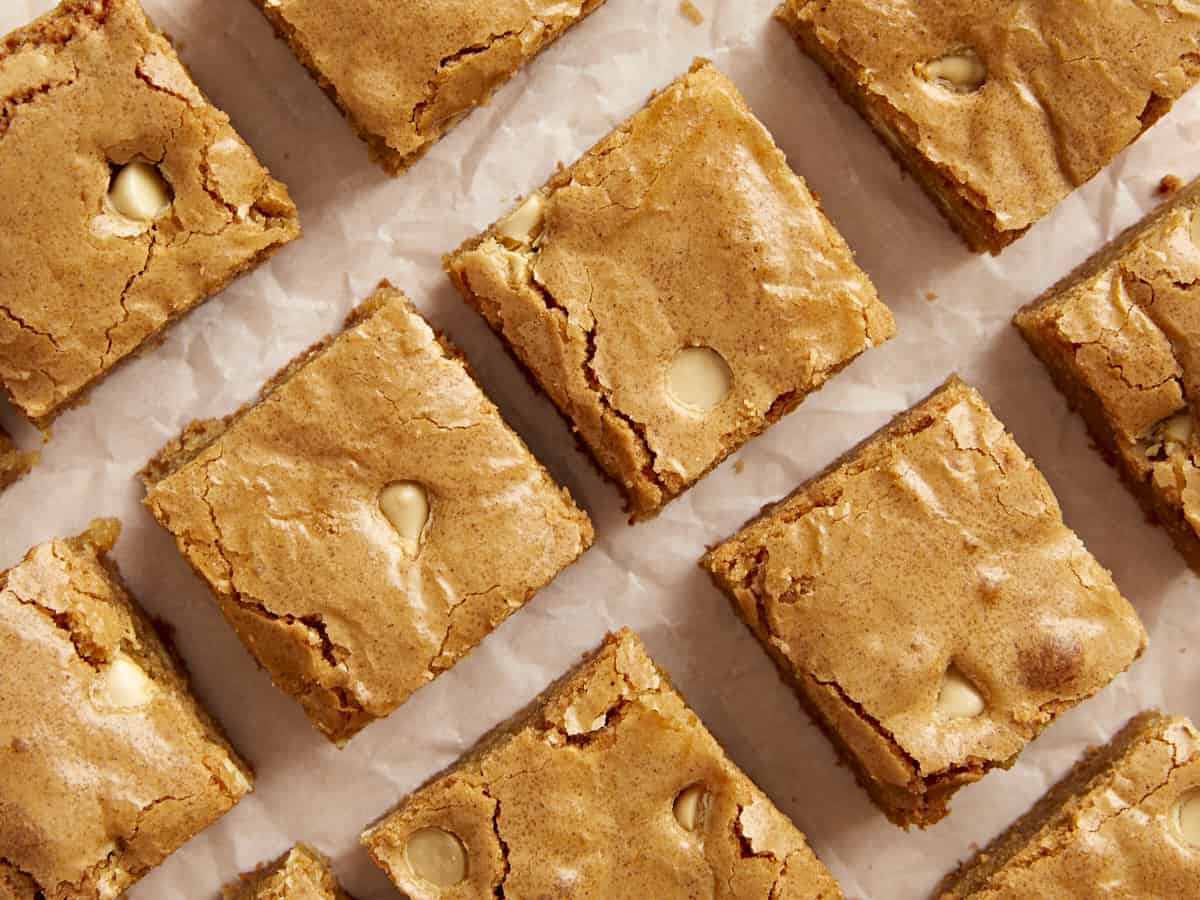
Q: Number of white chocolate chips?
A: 11